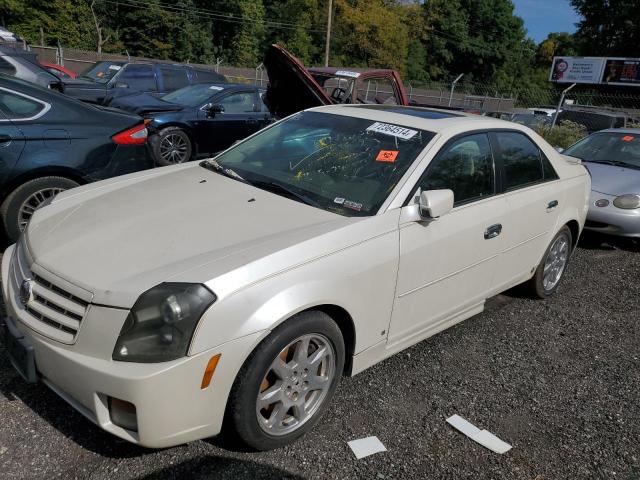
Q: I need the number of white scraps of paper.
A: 2